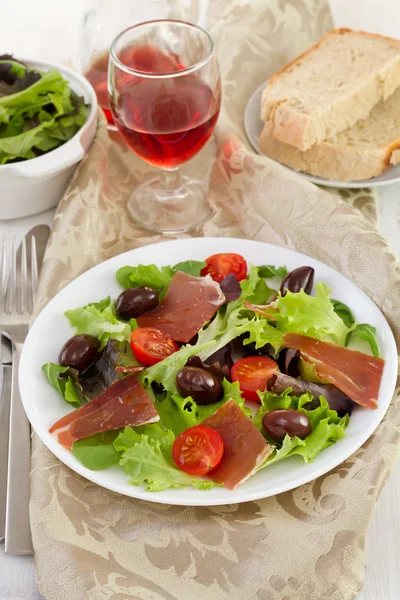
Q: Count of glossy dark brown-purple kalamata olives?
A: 5